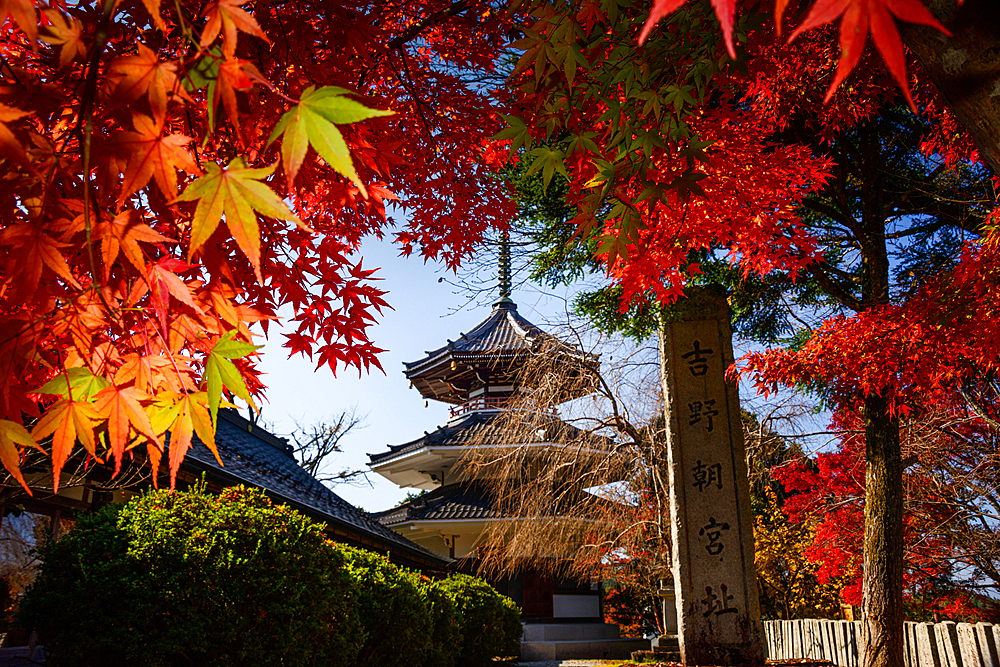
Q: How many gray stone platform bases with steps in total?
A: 1